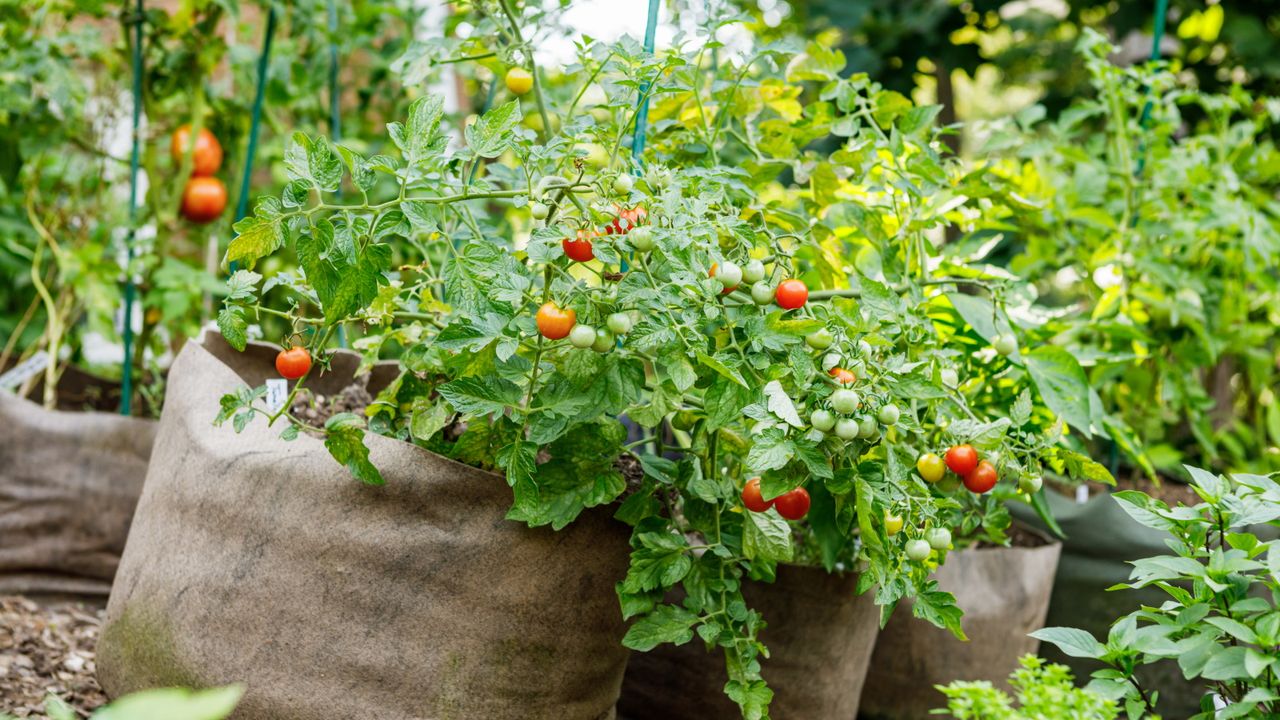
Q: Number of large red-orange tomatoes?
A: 2